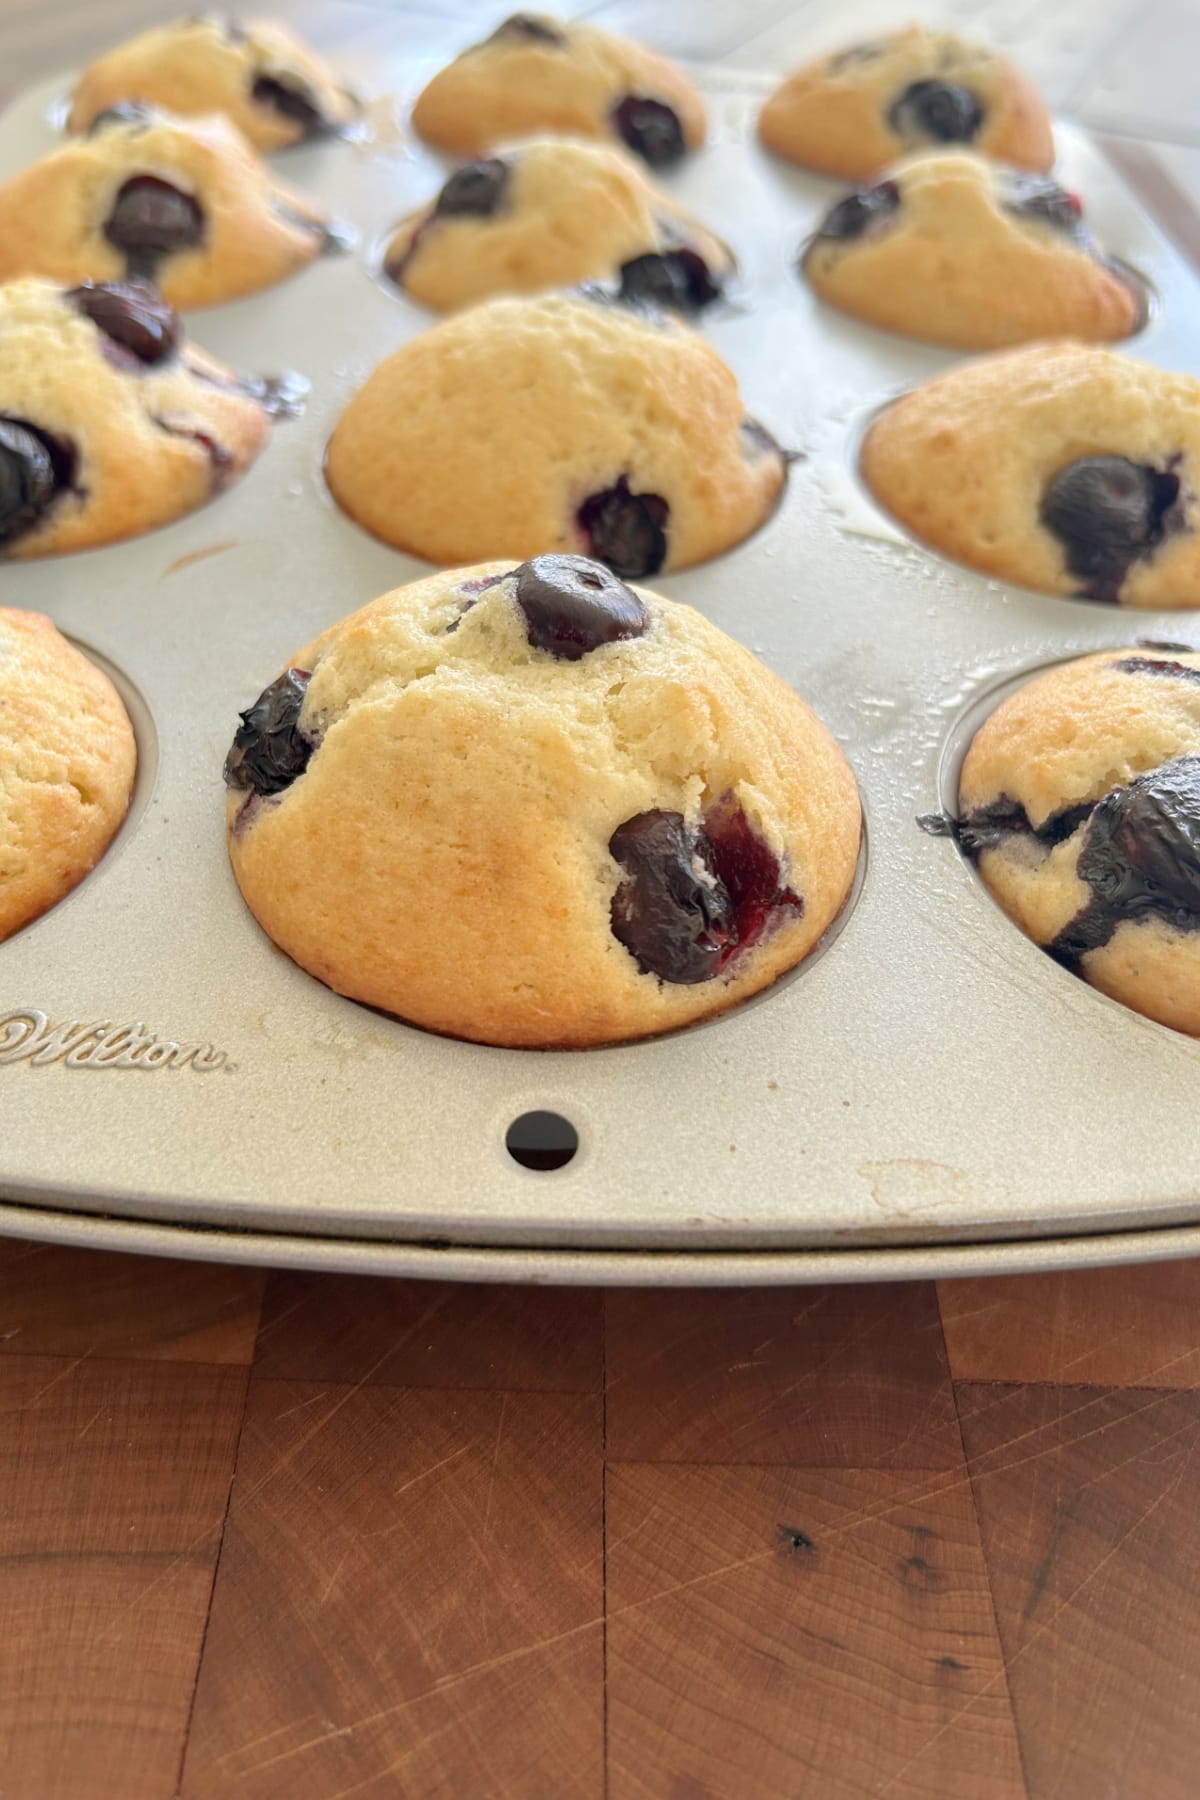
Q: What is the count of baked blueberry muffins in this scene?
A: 12